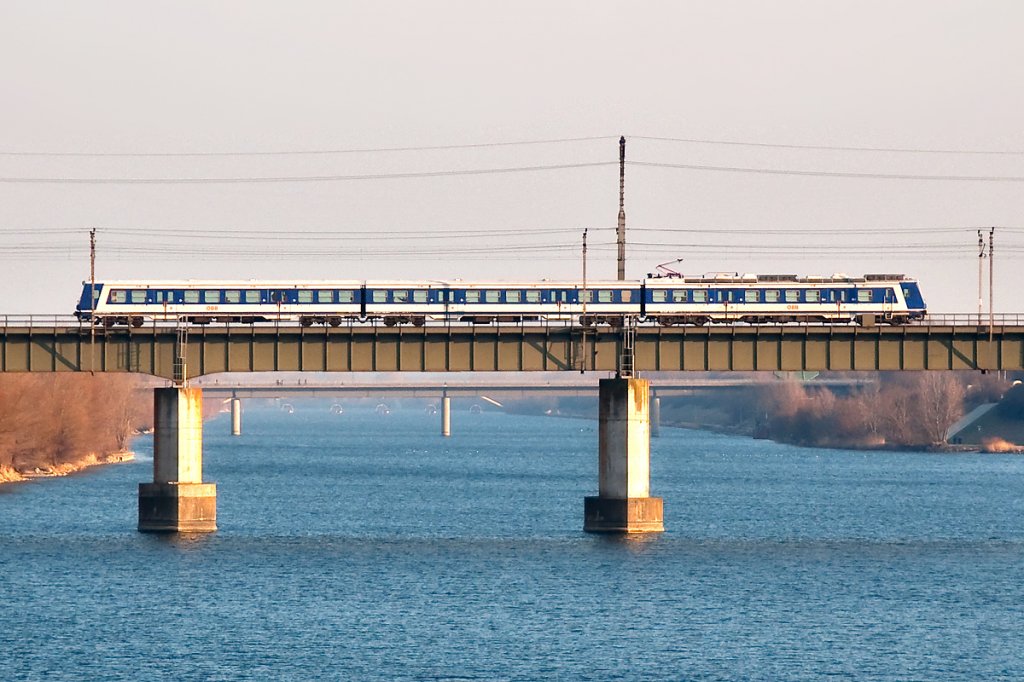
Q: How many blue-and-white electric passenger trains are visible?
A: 1